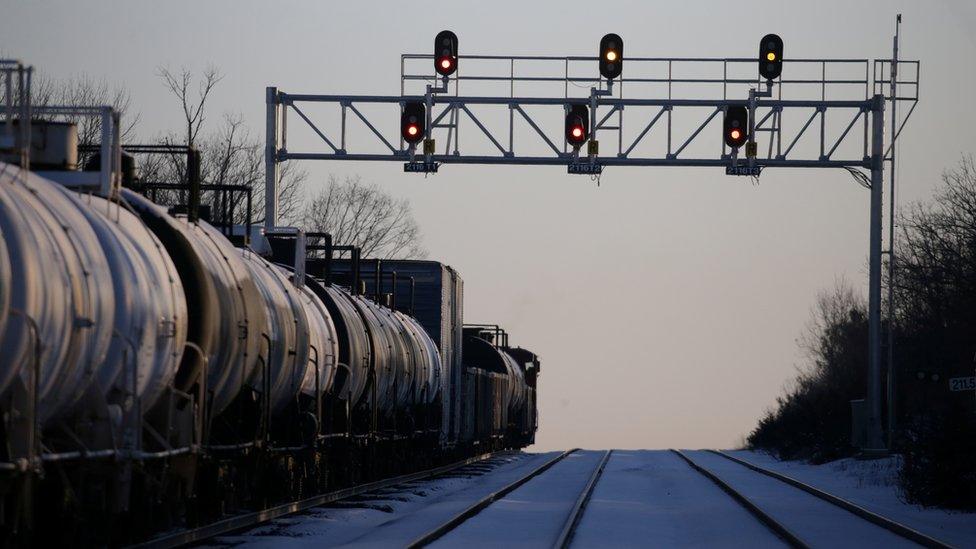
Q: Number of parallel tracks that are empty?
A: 2